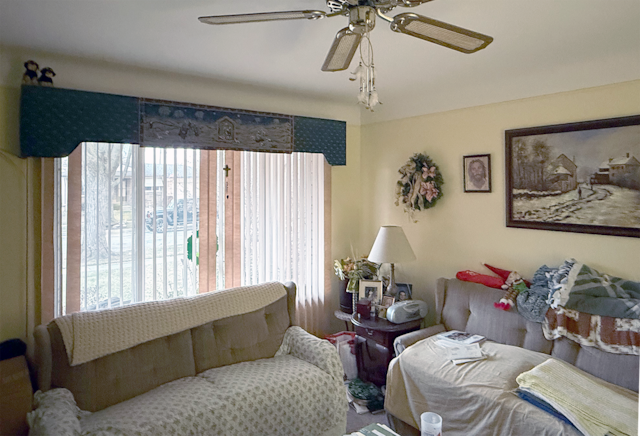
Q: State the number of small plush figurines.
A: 2